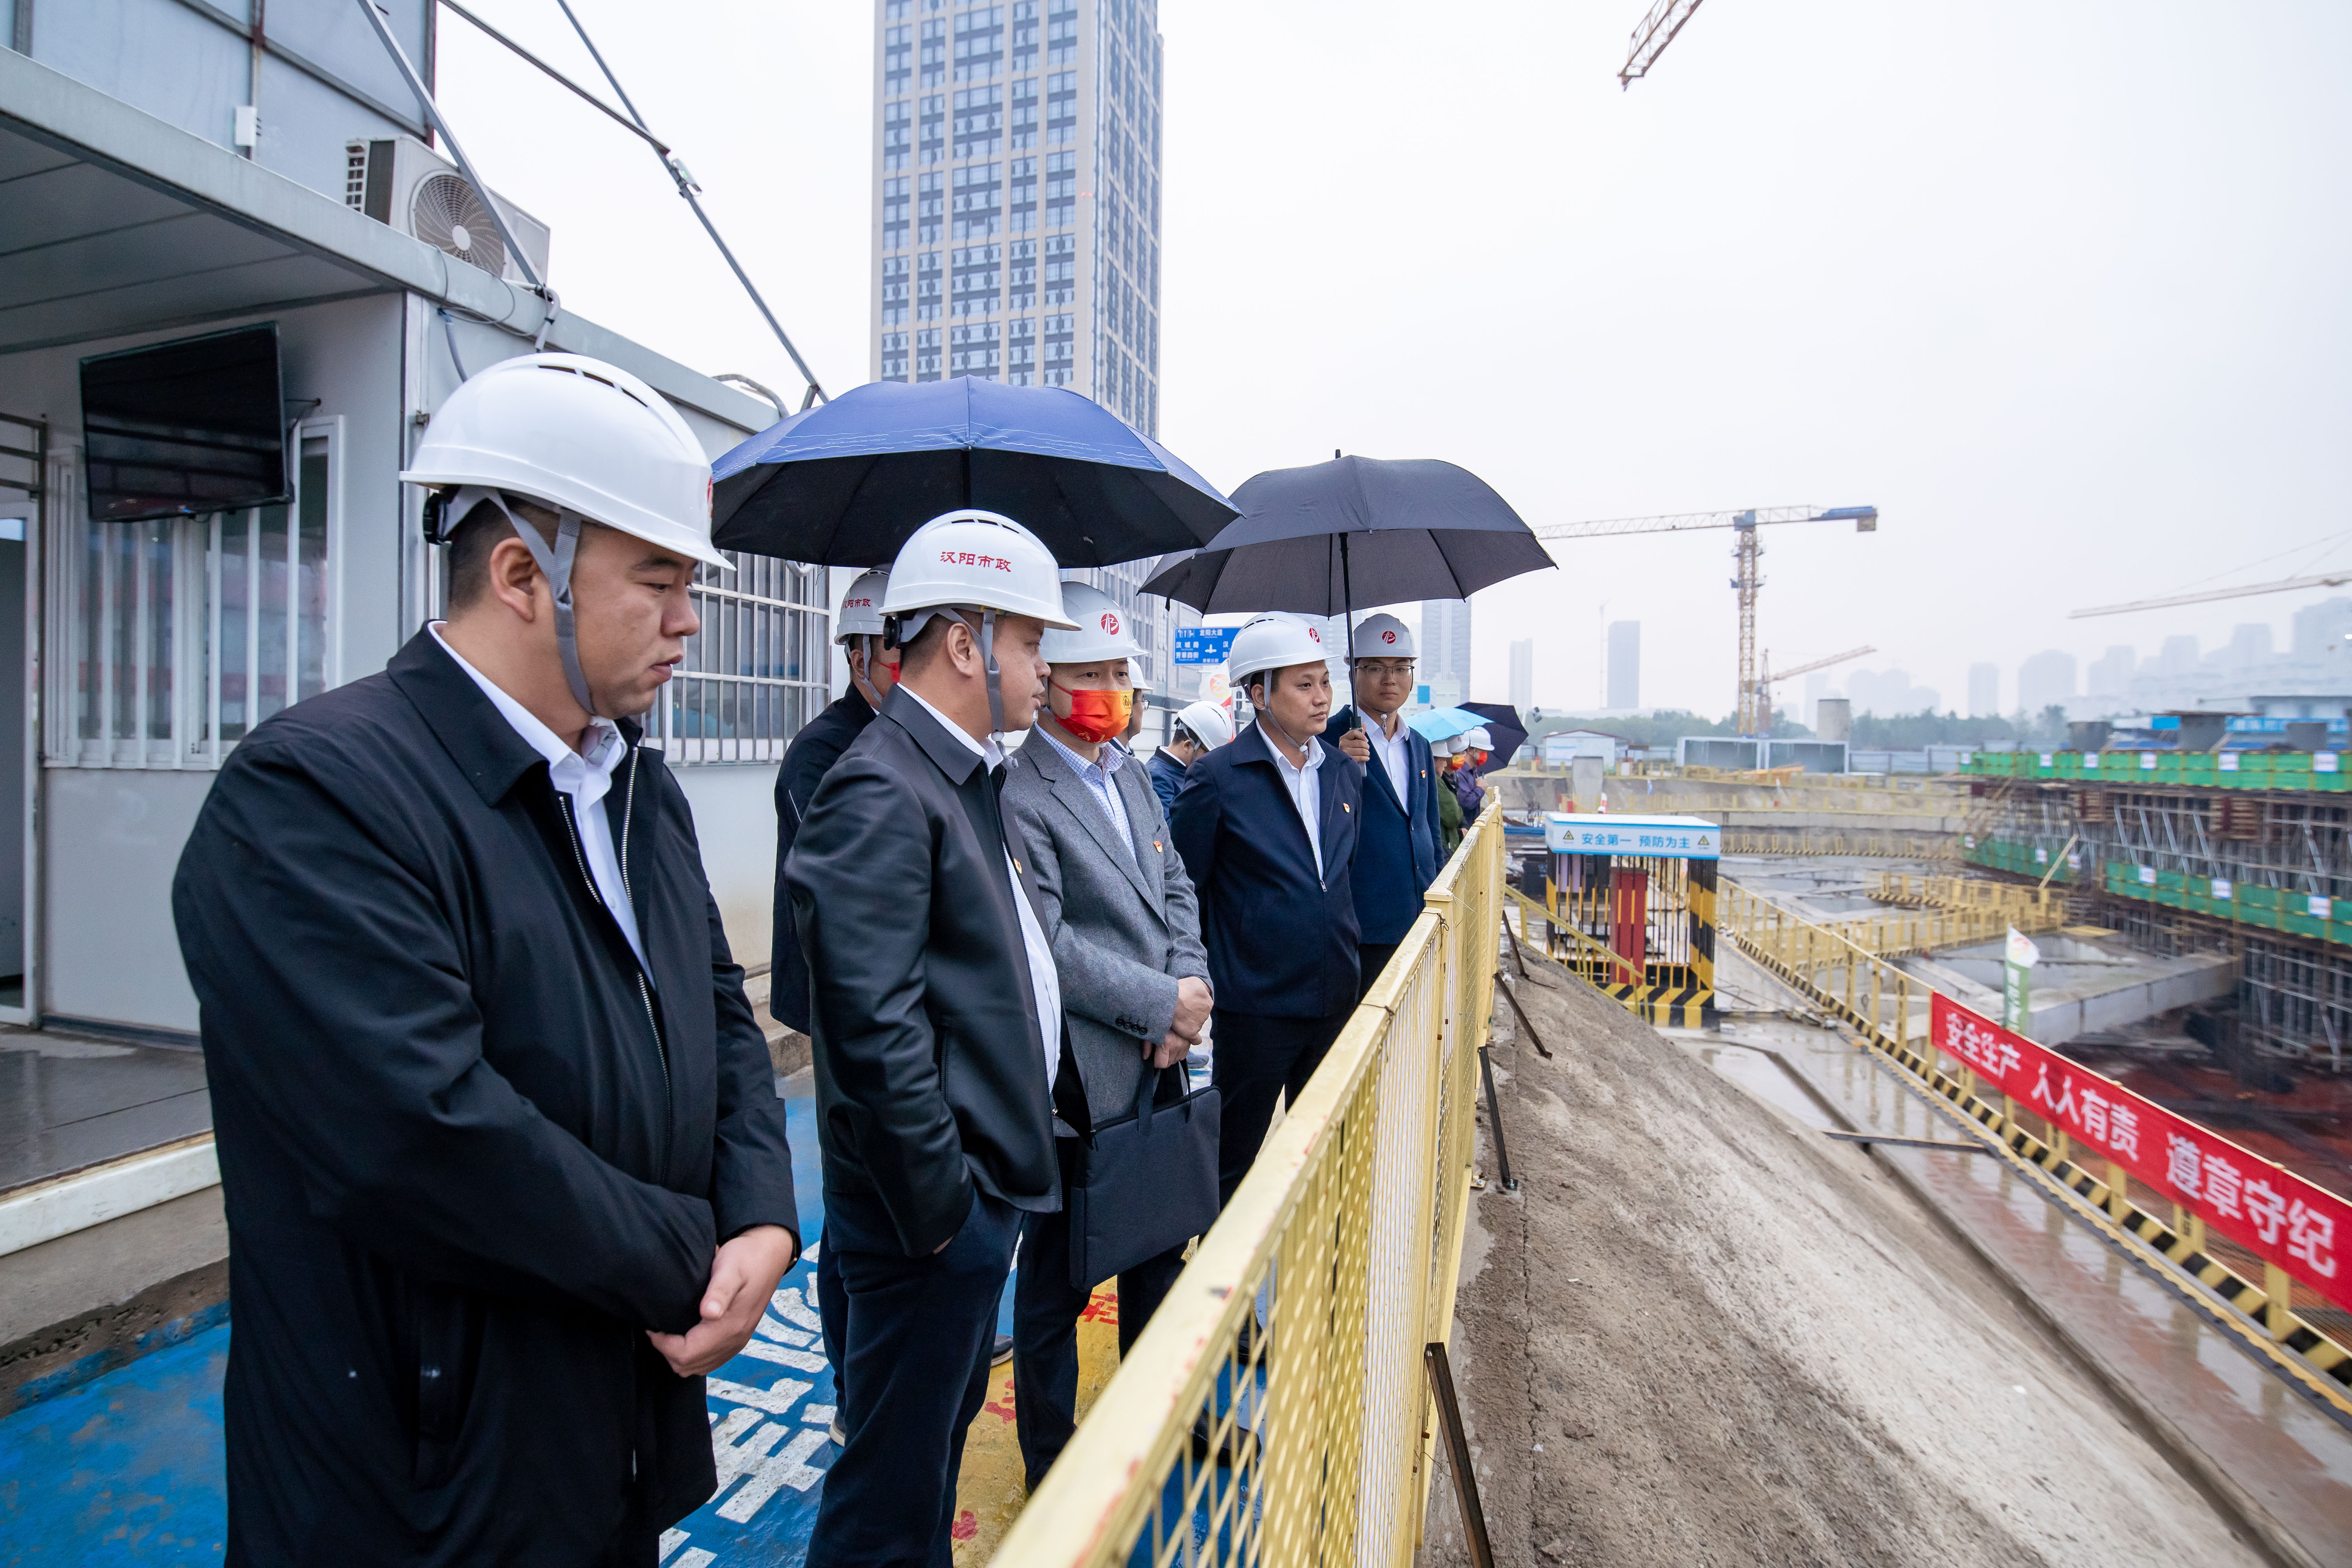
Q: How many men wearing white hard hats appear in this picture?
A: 11